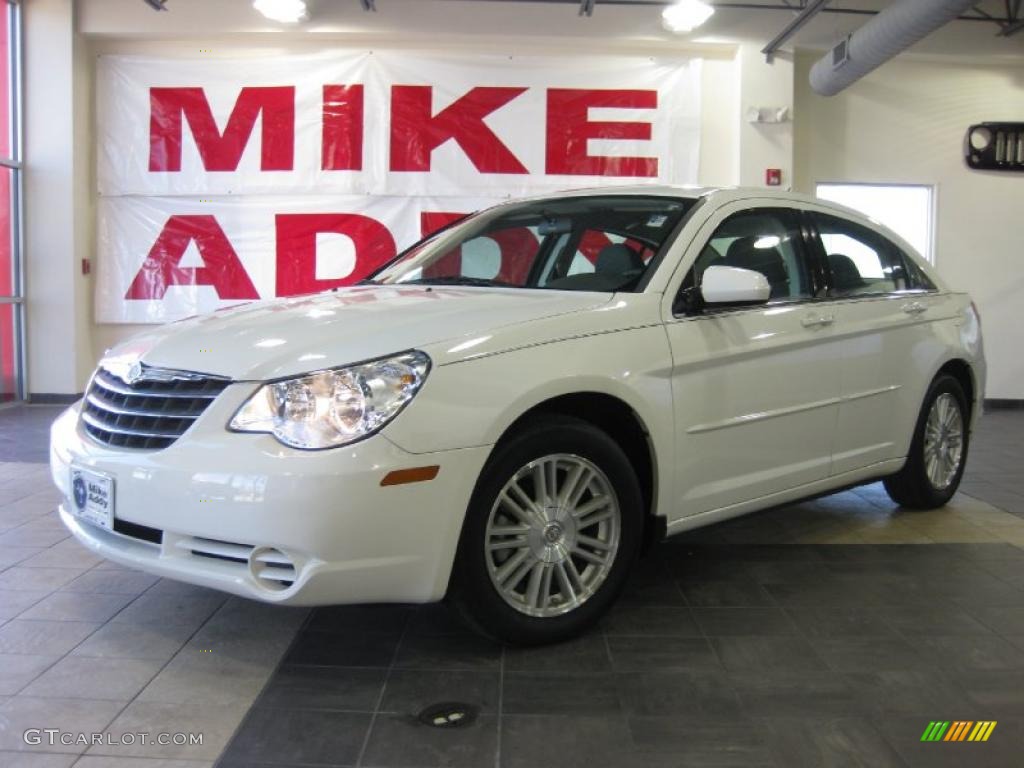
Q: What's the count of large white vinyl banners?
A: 2